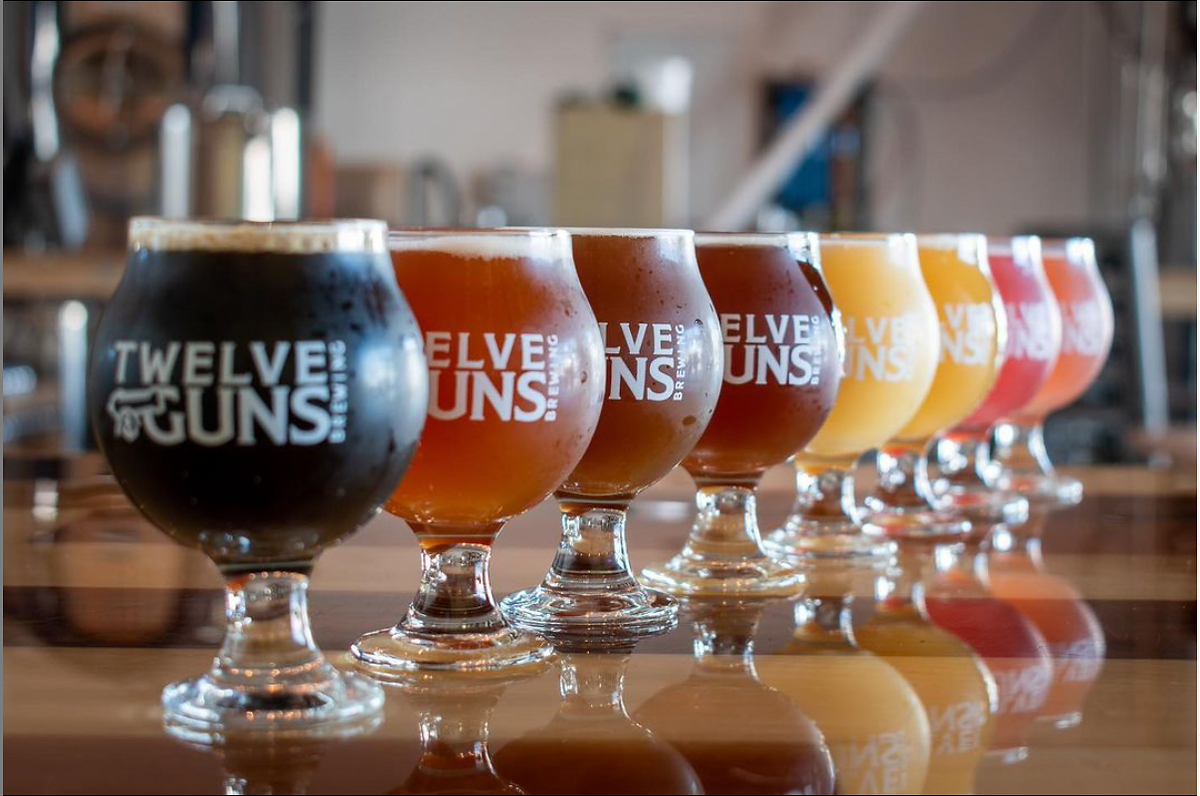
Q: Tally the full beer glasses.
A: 8